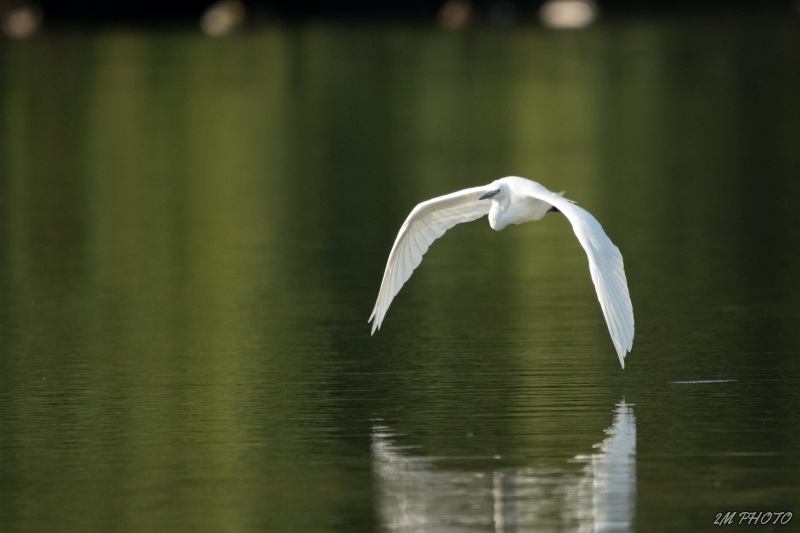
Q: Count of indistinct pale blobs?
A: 4